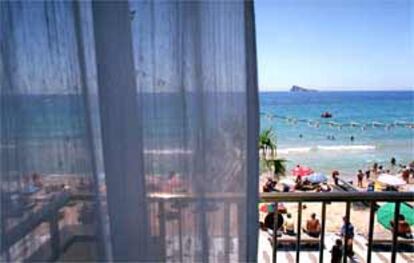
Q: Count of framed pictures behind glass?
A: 0